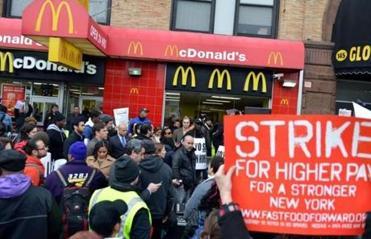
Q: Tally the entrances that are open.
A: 1